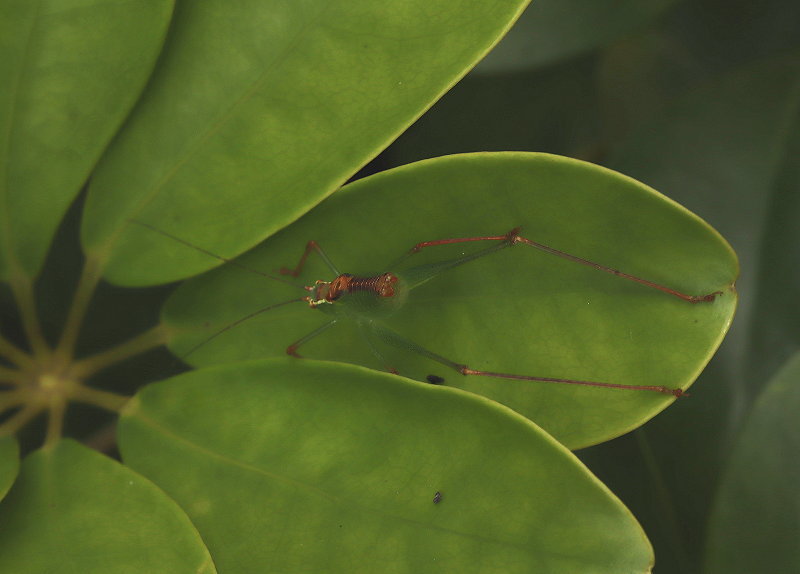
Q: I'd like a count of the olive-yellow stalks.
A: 9